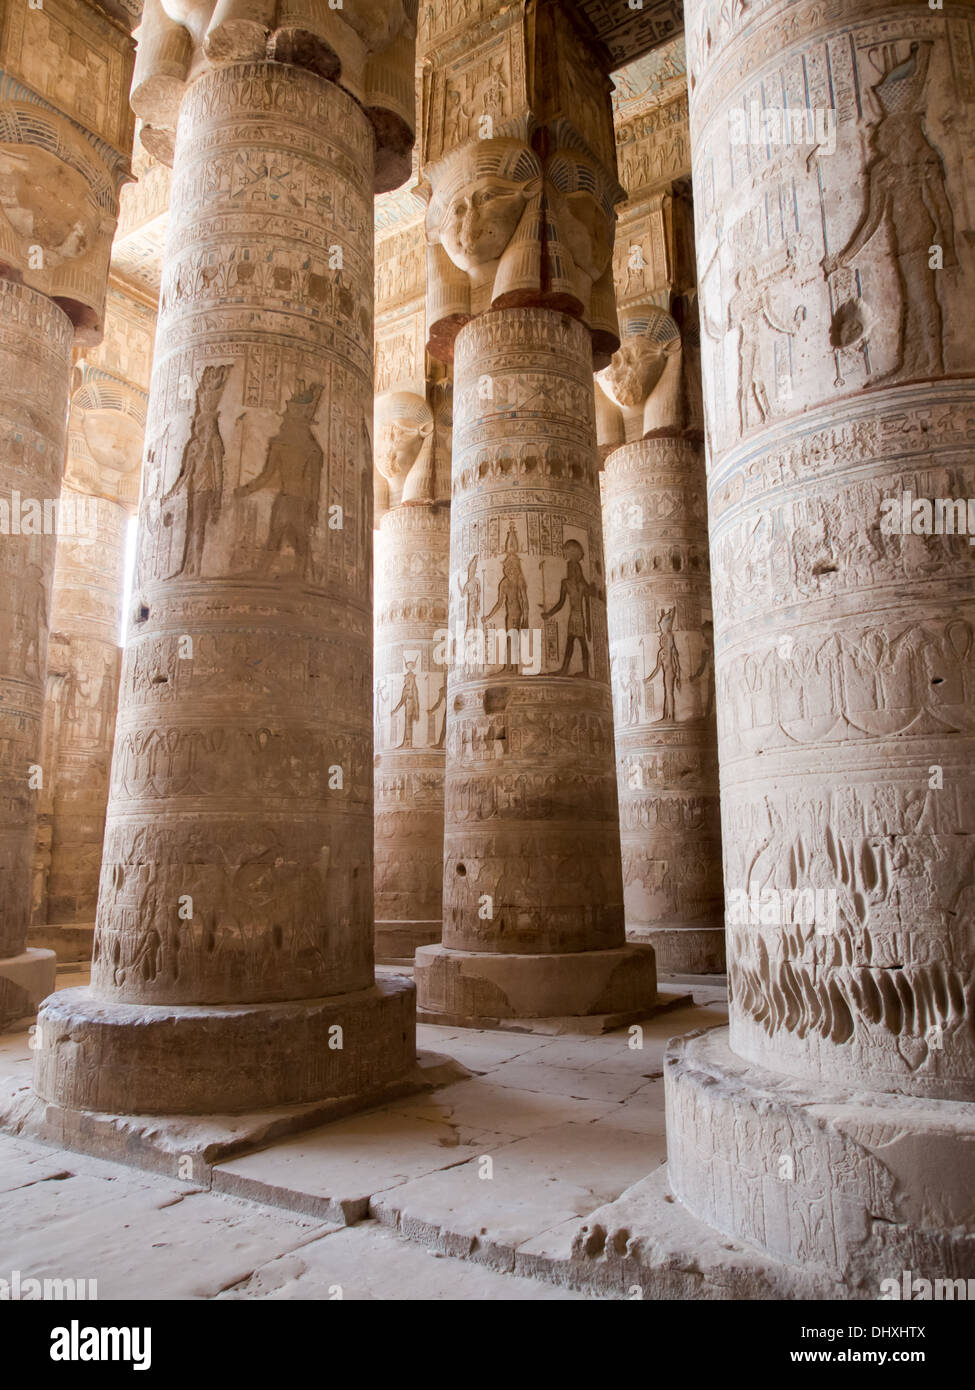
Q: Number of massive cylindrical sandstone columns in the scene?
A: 7